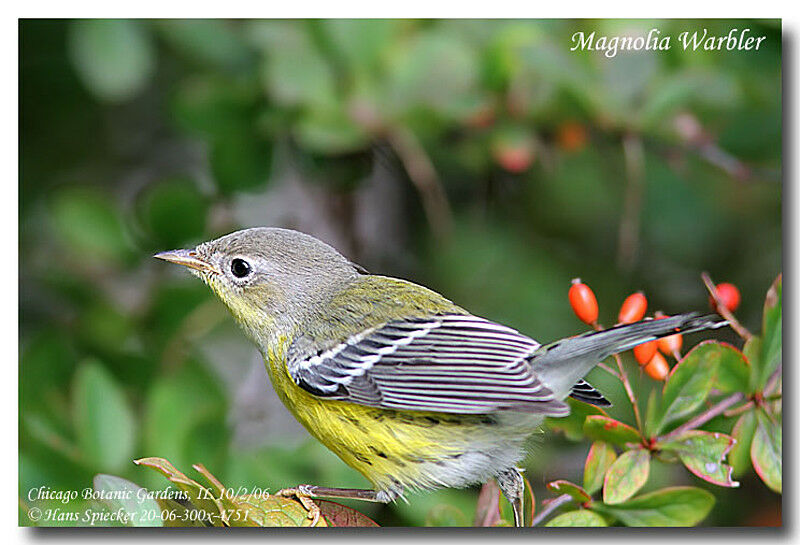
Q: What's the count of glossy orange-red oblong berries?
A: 6